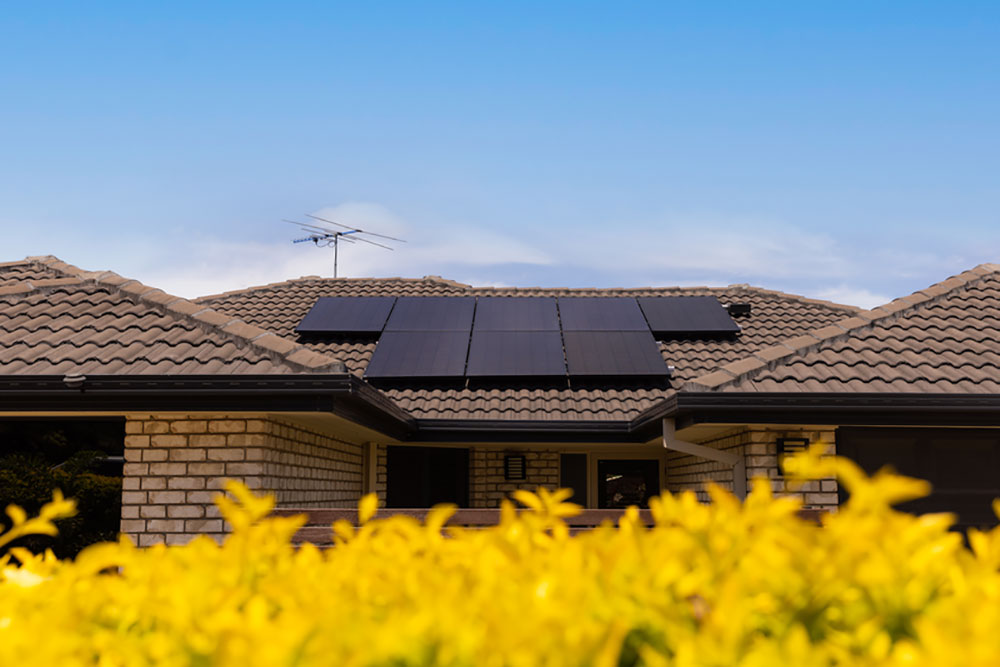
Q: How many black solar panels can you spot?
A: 8